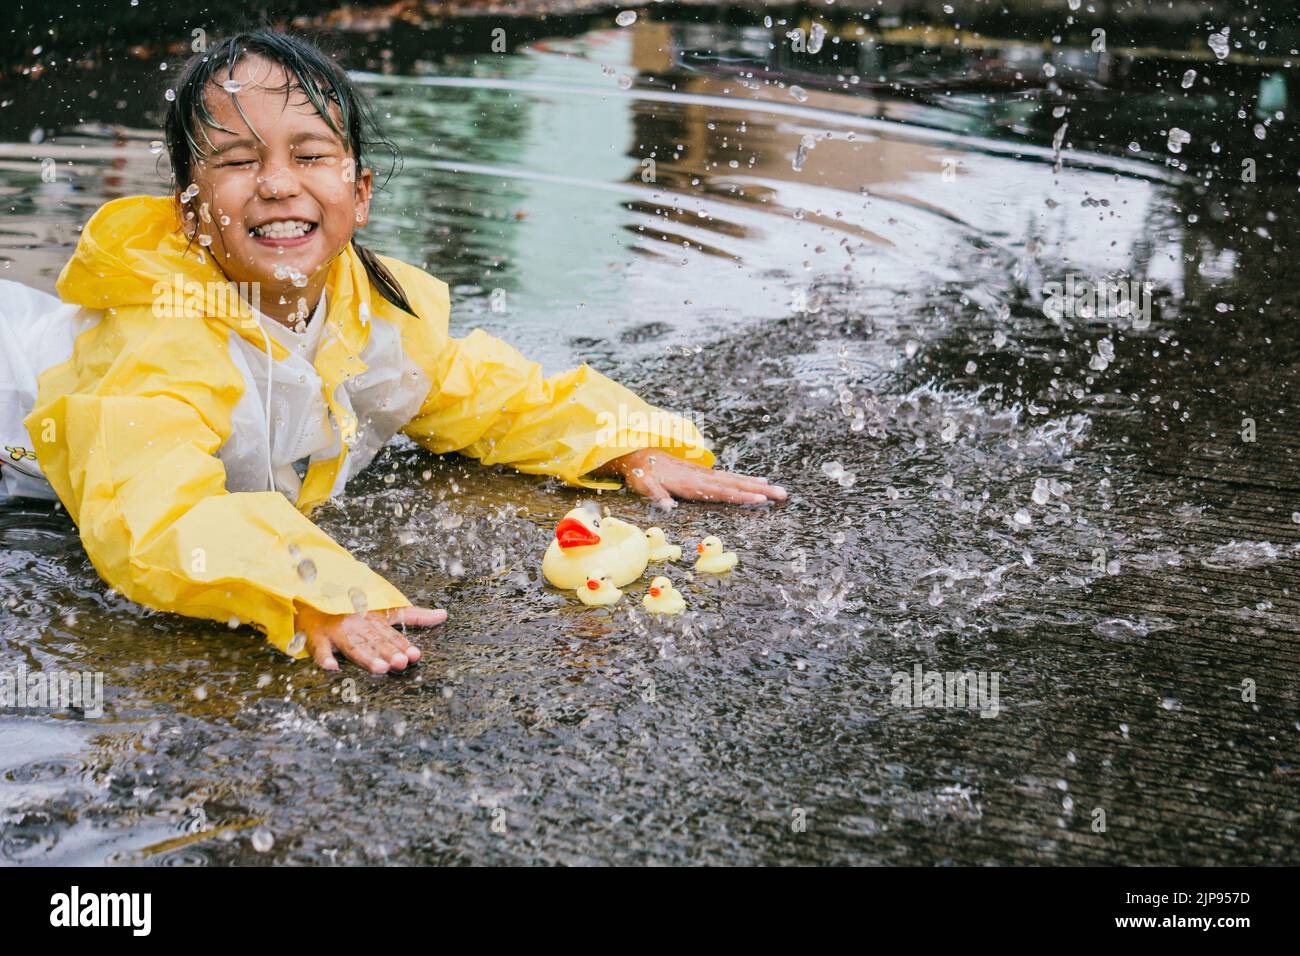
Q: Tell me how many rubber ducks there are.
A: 5